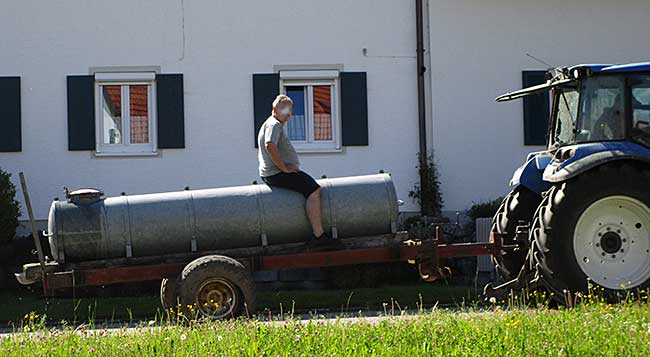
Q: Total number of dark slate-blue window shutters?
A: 6